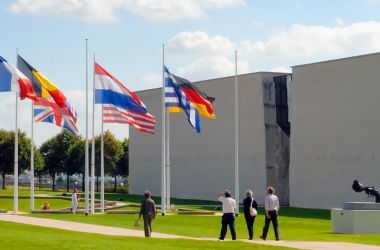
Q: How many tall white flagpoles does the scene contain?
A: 8